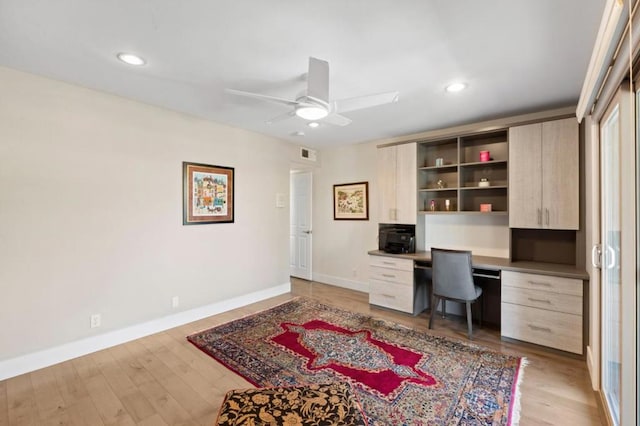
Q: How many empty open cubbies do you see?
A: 1